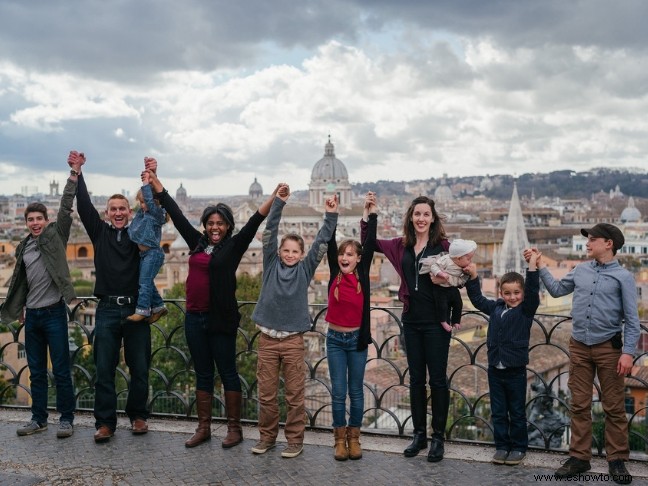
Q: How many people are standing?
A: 8